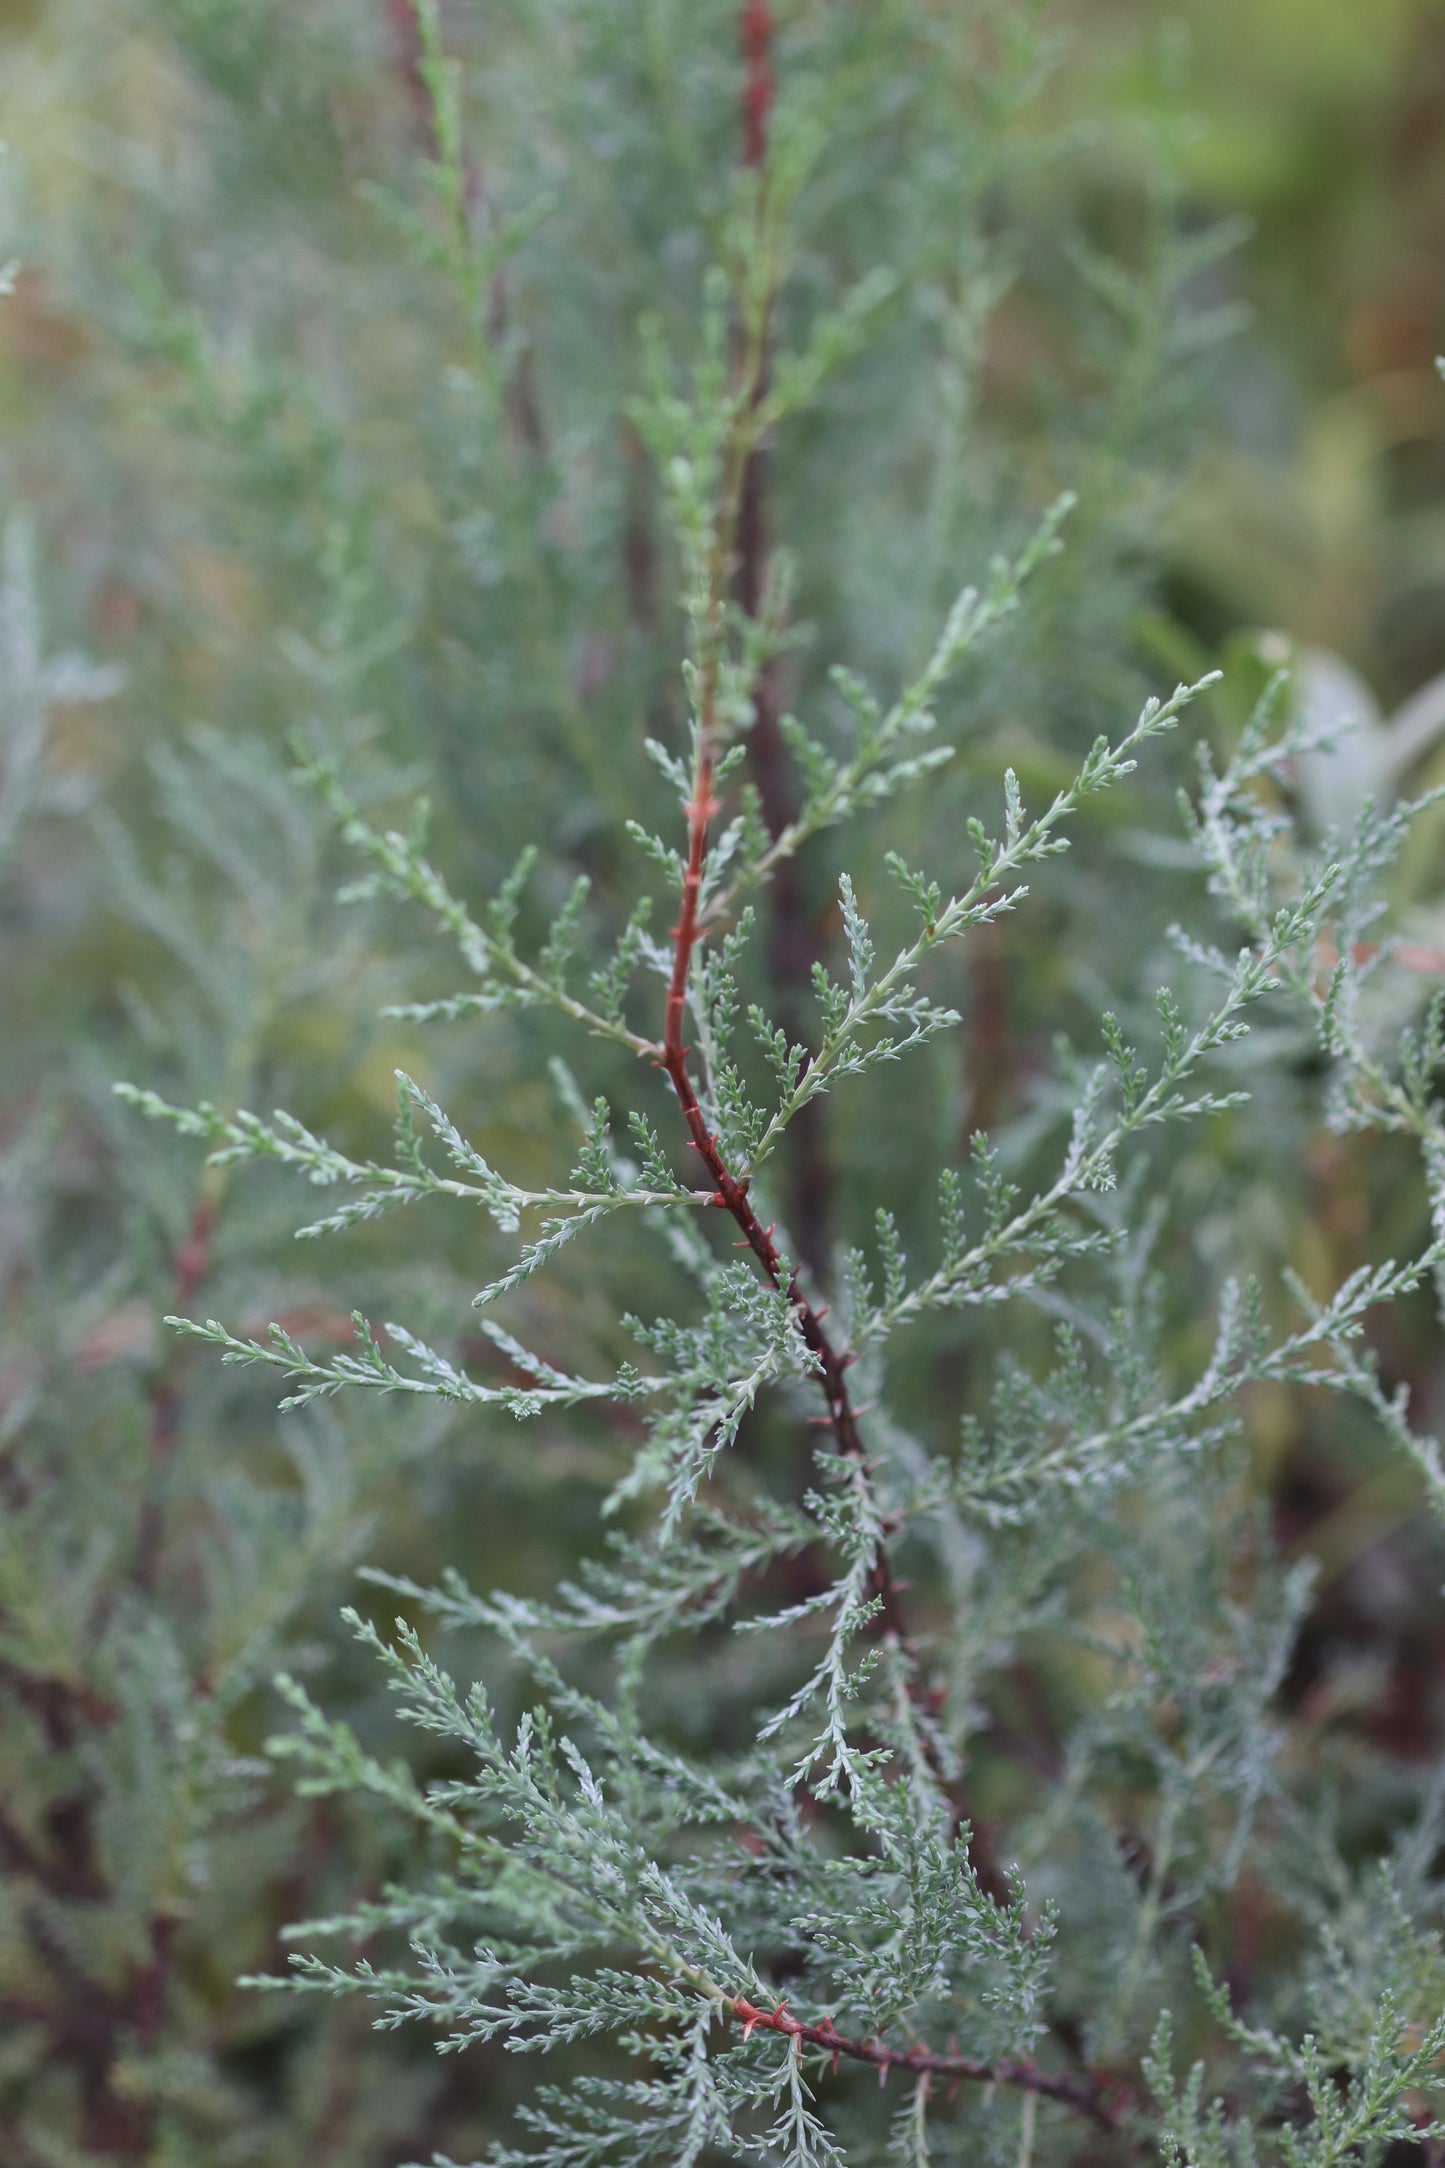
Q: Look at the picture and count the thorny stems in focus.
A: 2